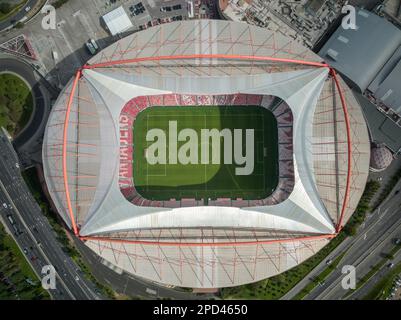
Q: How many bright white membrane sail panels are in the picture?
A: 4